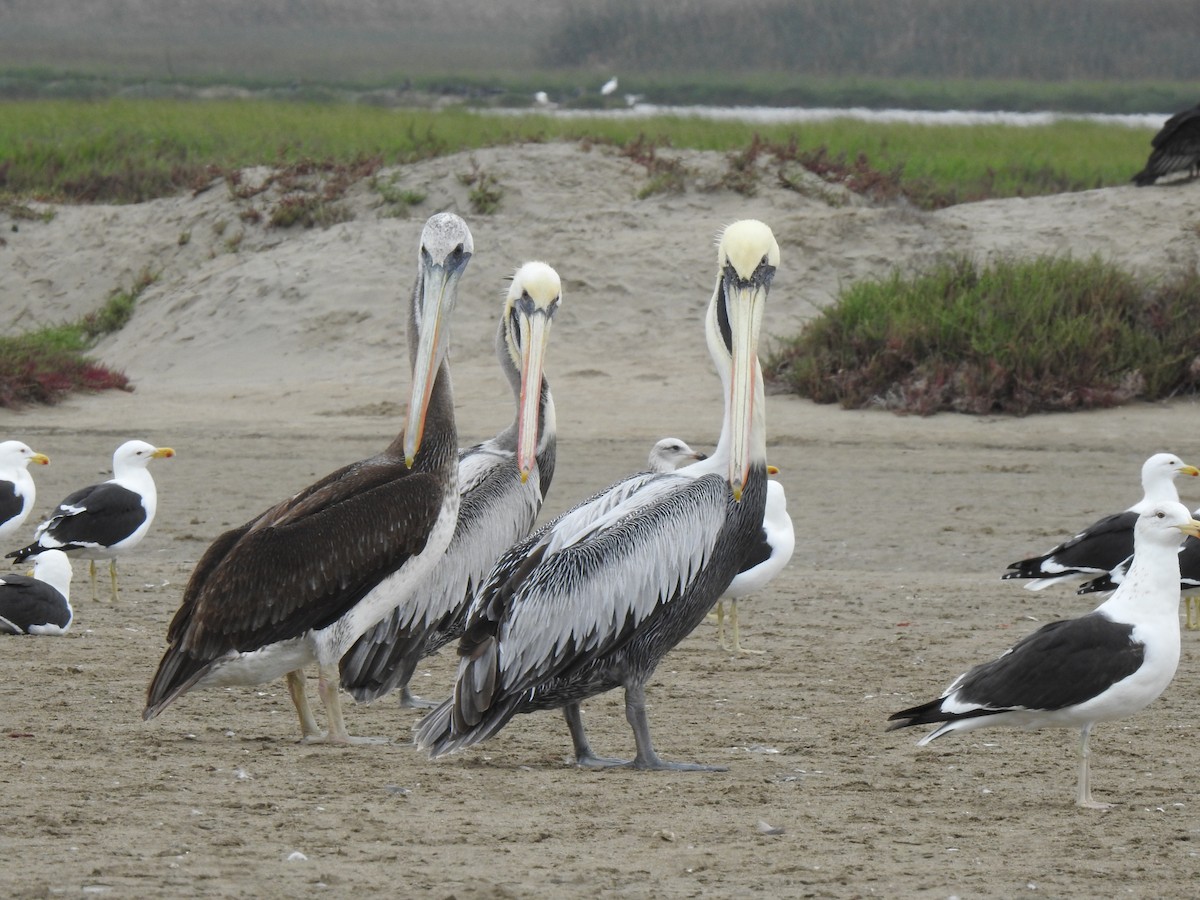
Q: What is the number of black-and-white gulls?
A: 7